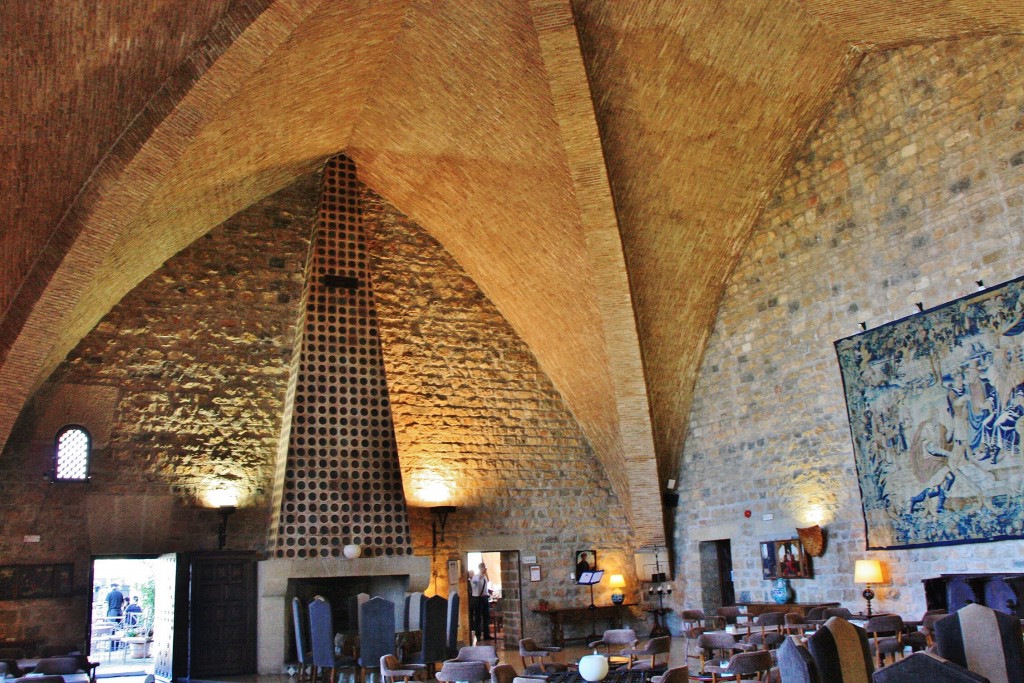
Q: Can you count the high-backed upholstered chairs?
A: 11